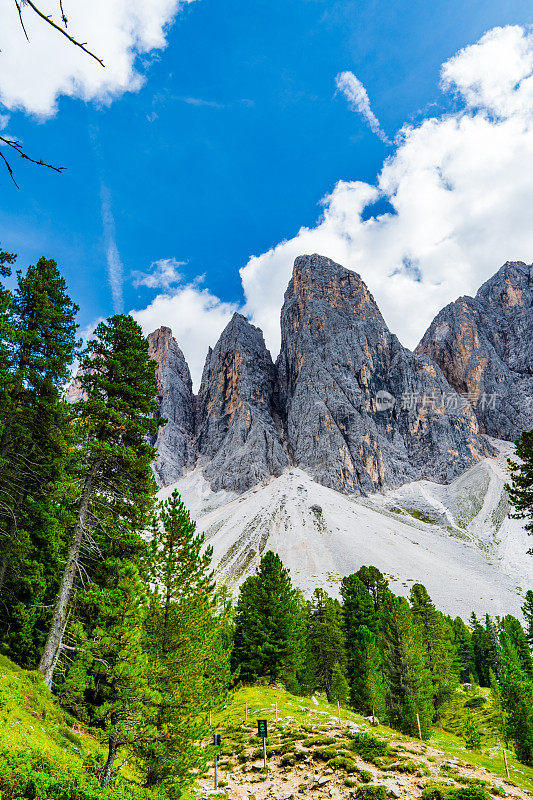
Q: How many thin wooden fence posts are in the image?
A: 7